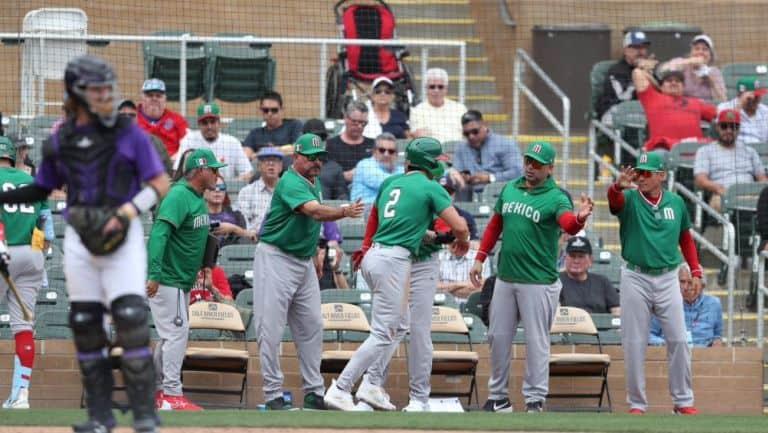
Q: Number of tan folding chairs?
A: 4